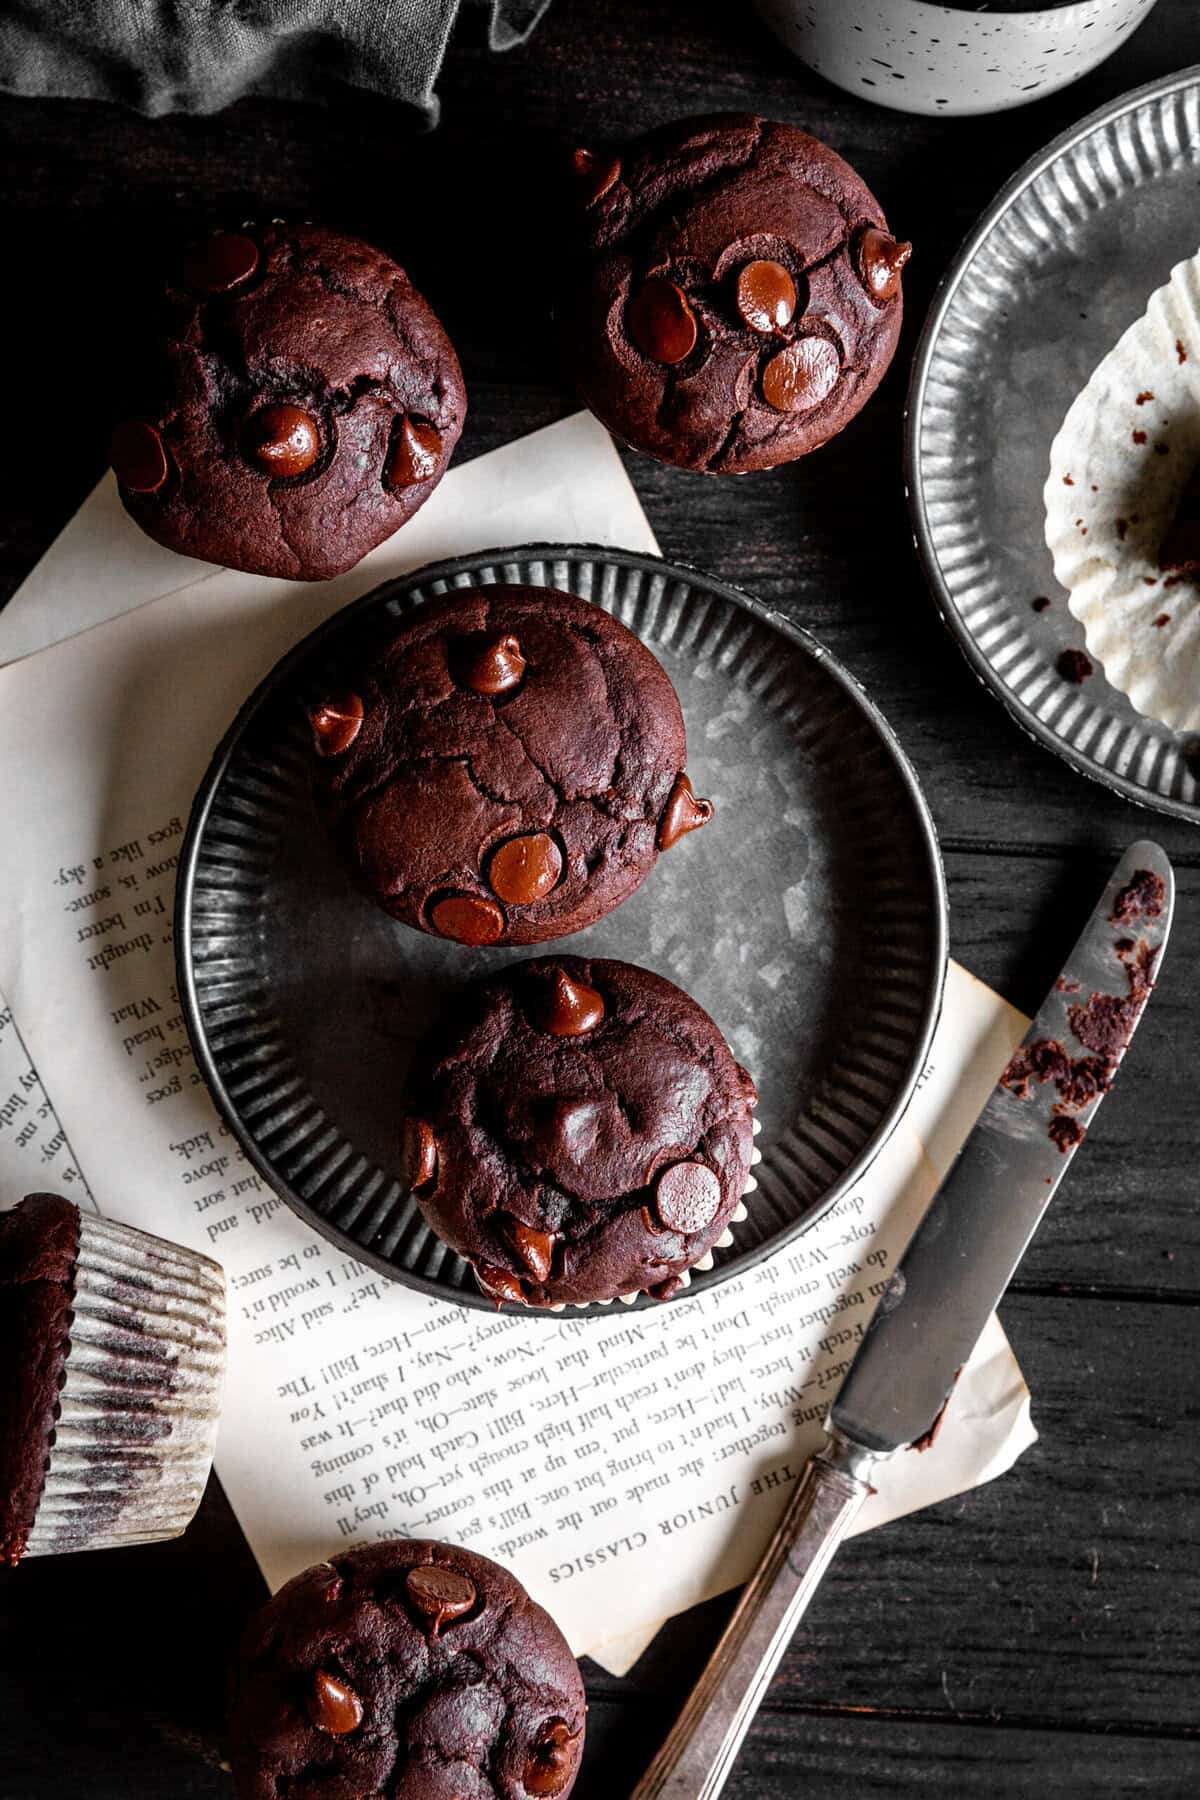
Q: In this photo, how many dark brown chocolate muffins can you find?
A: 6